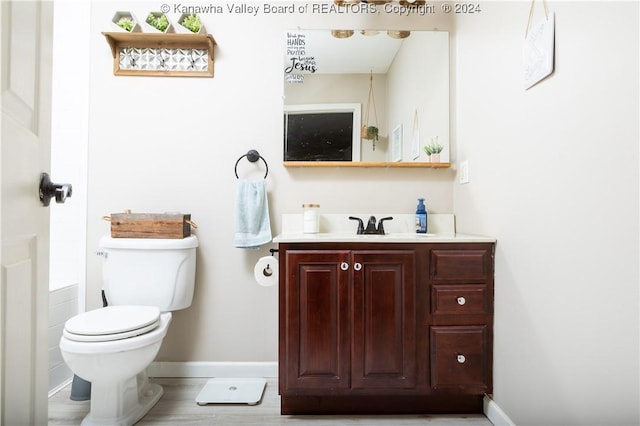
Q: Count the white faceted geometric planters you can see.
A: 3